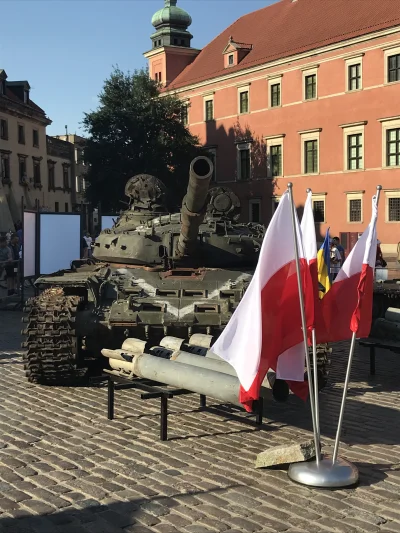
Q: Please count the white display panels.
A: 3